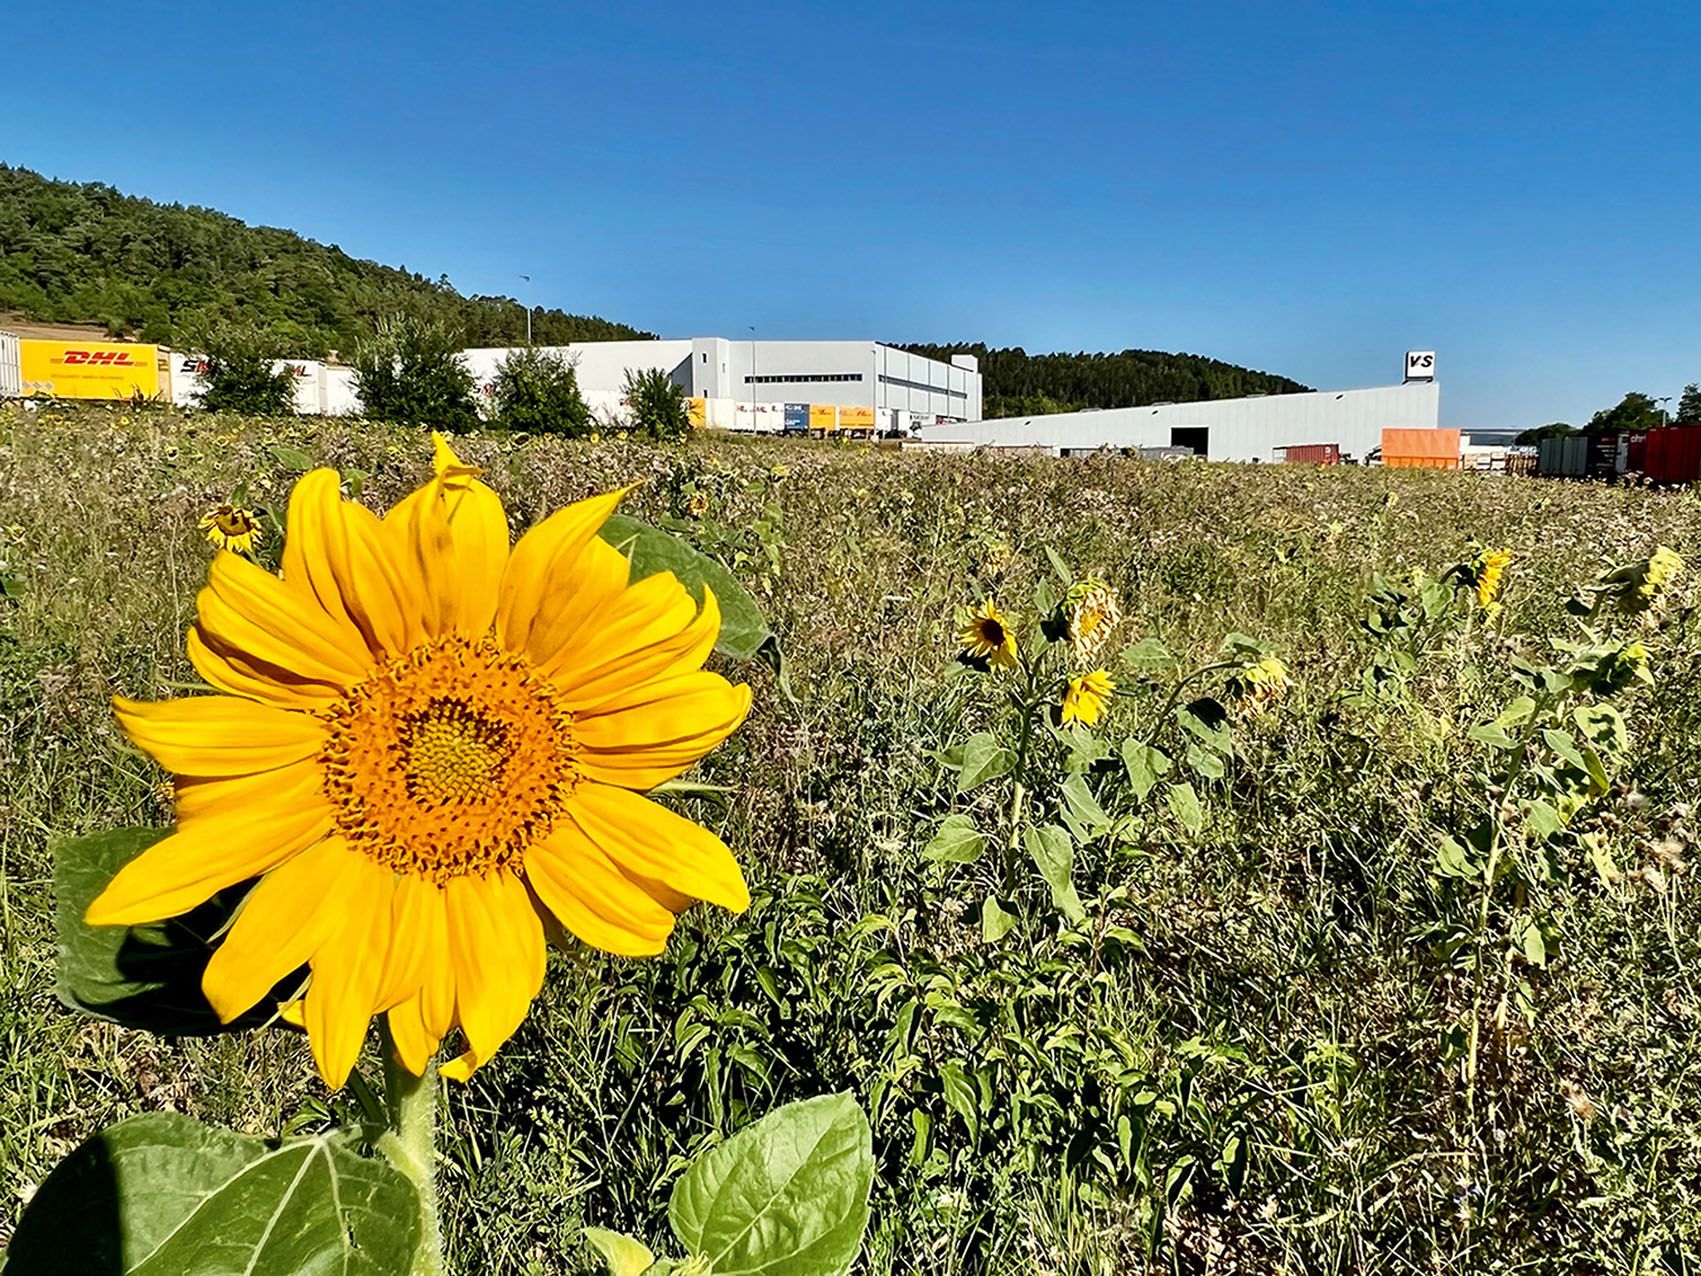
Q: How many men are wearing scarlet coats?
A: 0